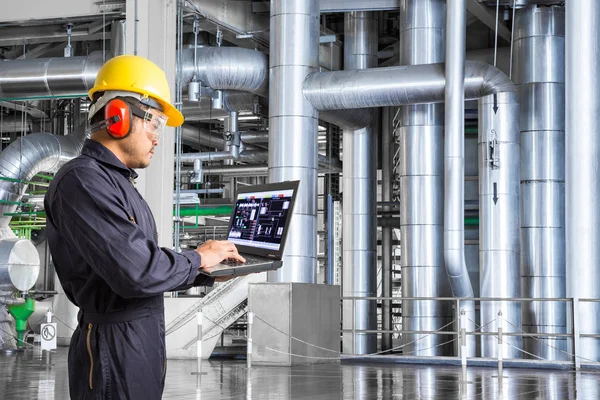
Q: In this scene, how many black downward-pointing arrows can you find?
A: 2